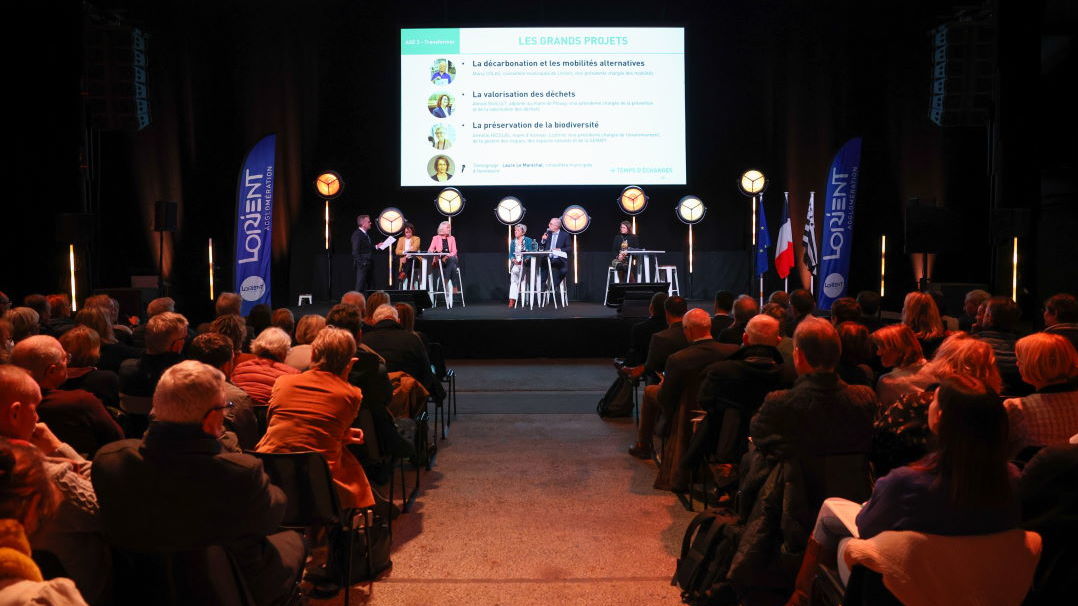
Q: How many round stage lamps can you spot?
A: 8